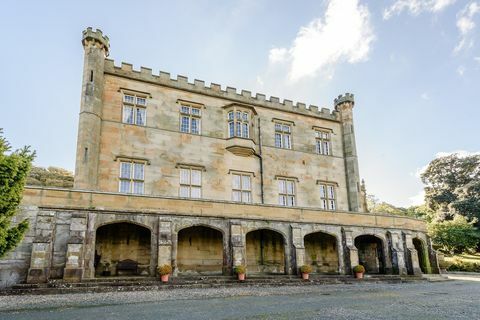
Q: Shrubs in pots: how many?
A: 4